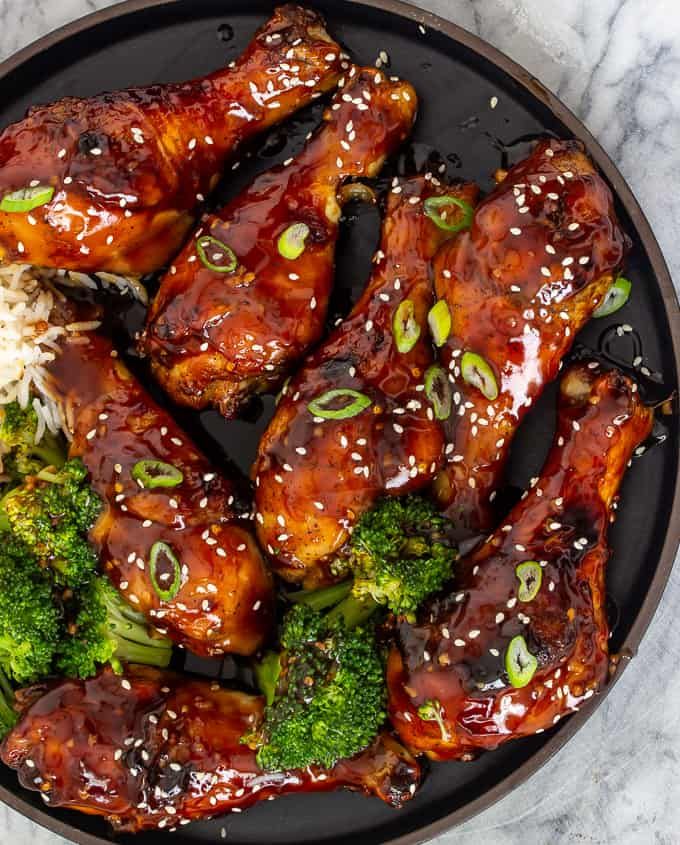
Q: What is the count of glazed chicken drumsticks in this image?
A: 7